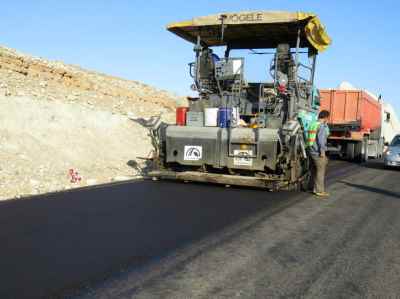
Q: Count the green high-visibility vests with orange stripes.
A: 1